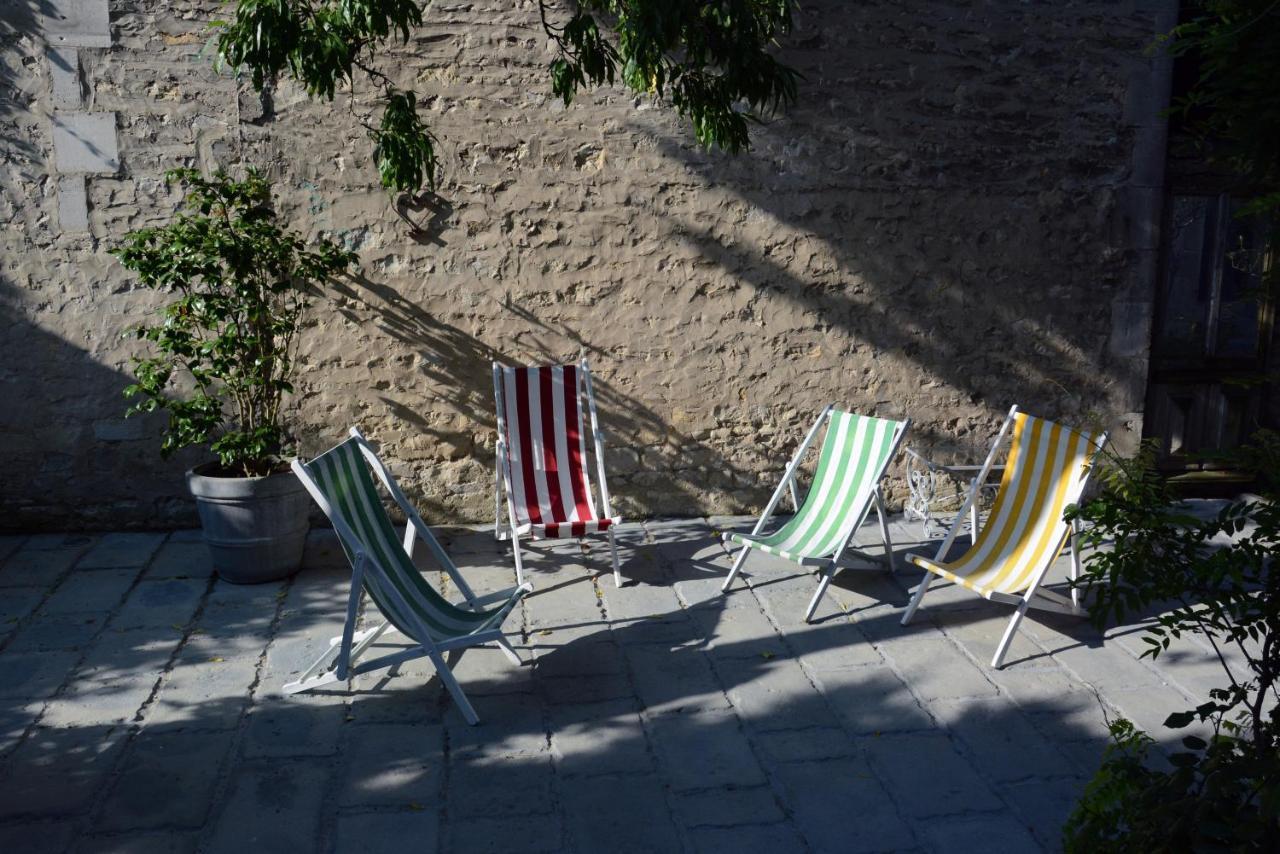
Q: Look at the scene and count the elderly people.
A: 0